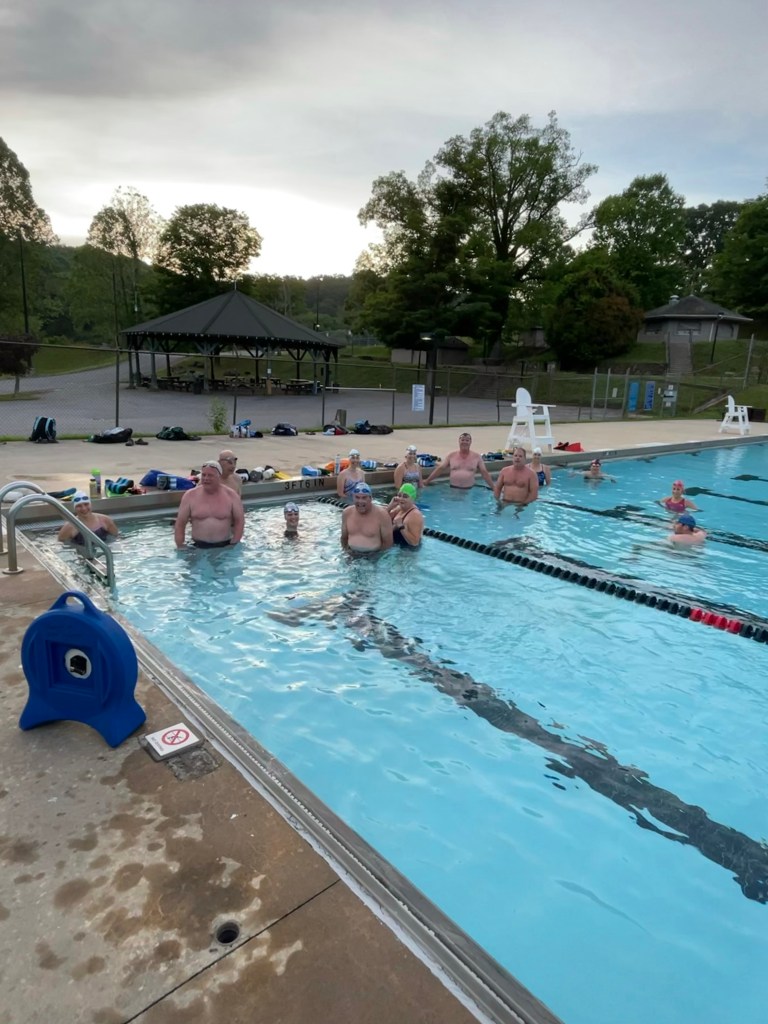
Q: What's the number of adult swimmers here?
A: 14